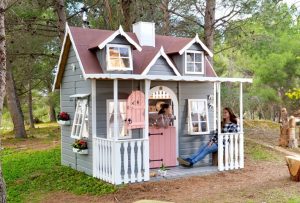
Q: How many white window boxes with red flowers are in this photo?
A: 2